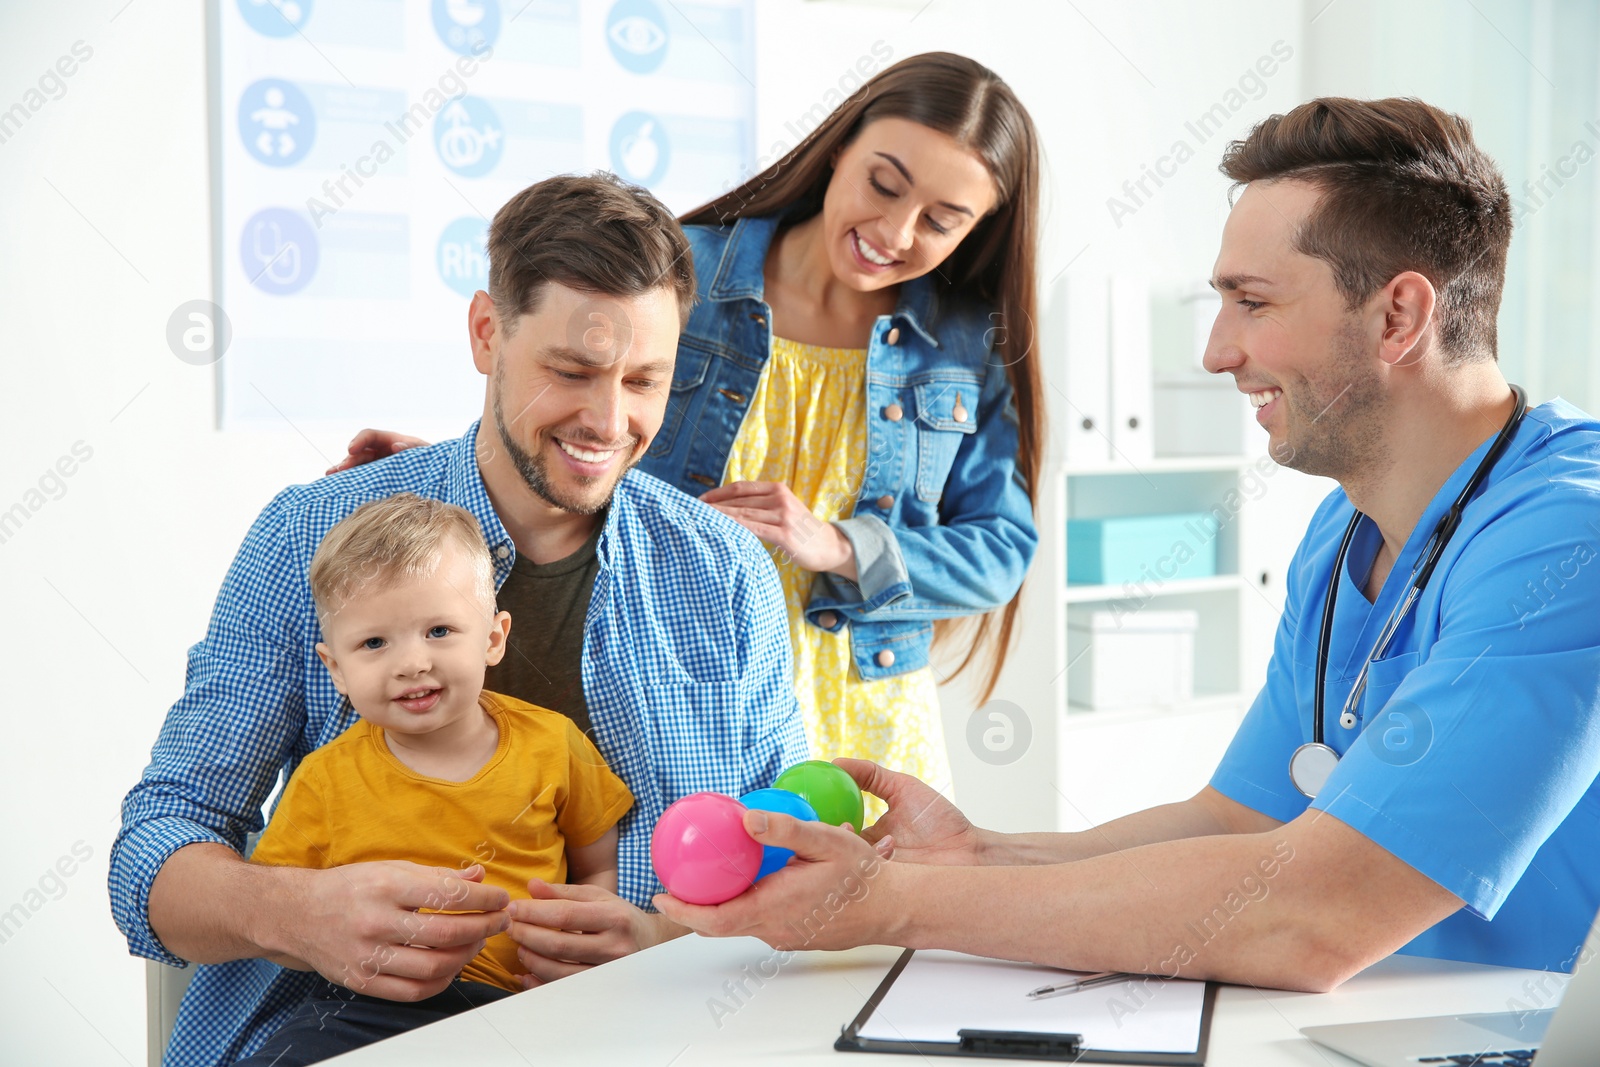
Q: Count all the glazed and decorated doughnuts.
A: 0